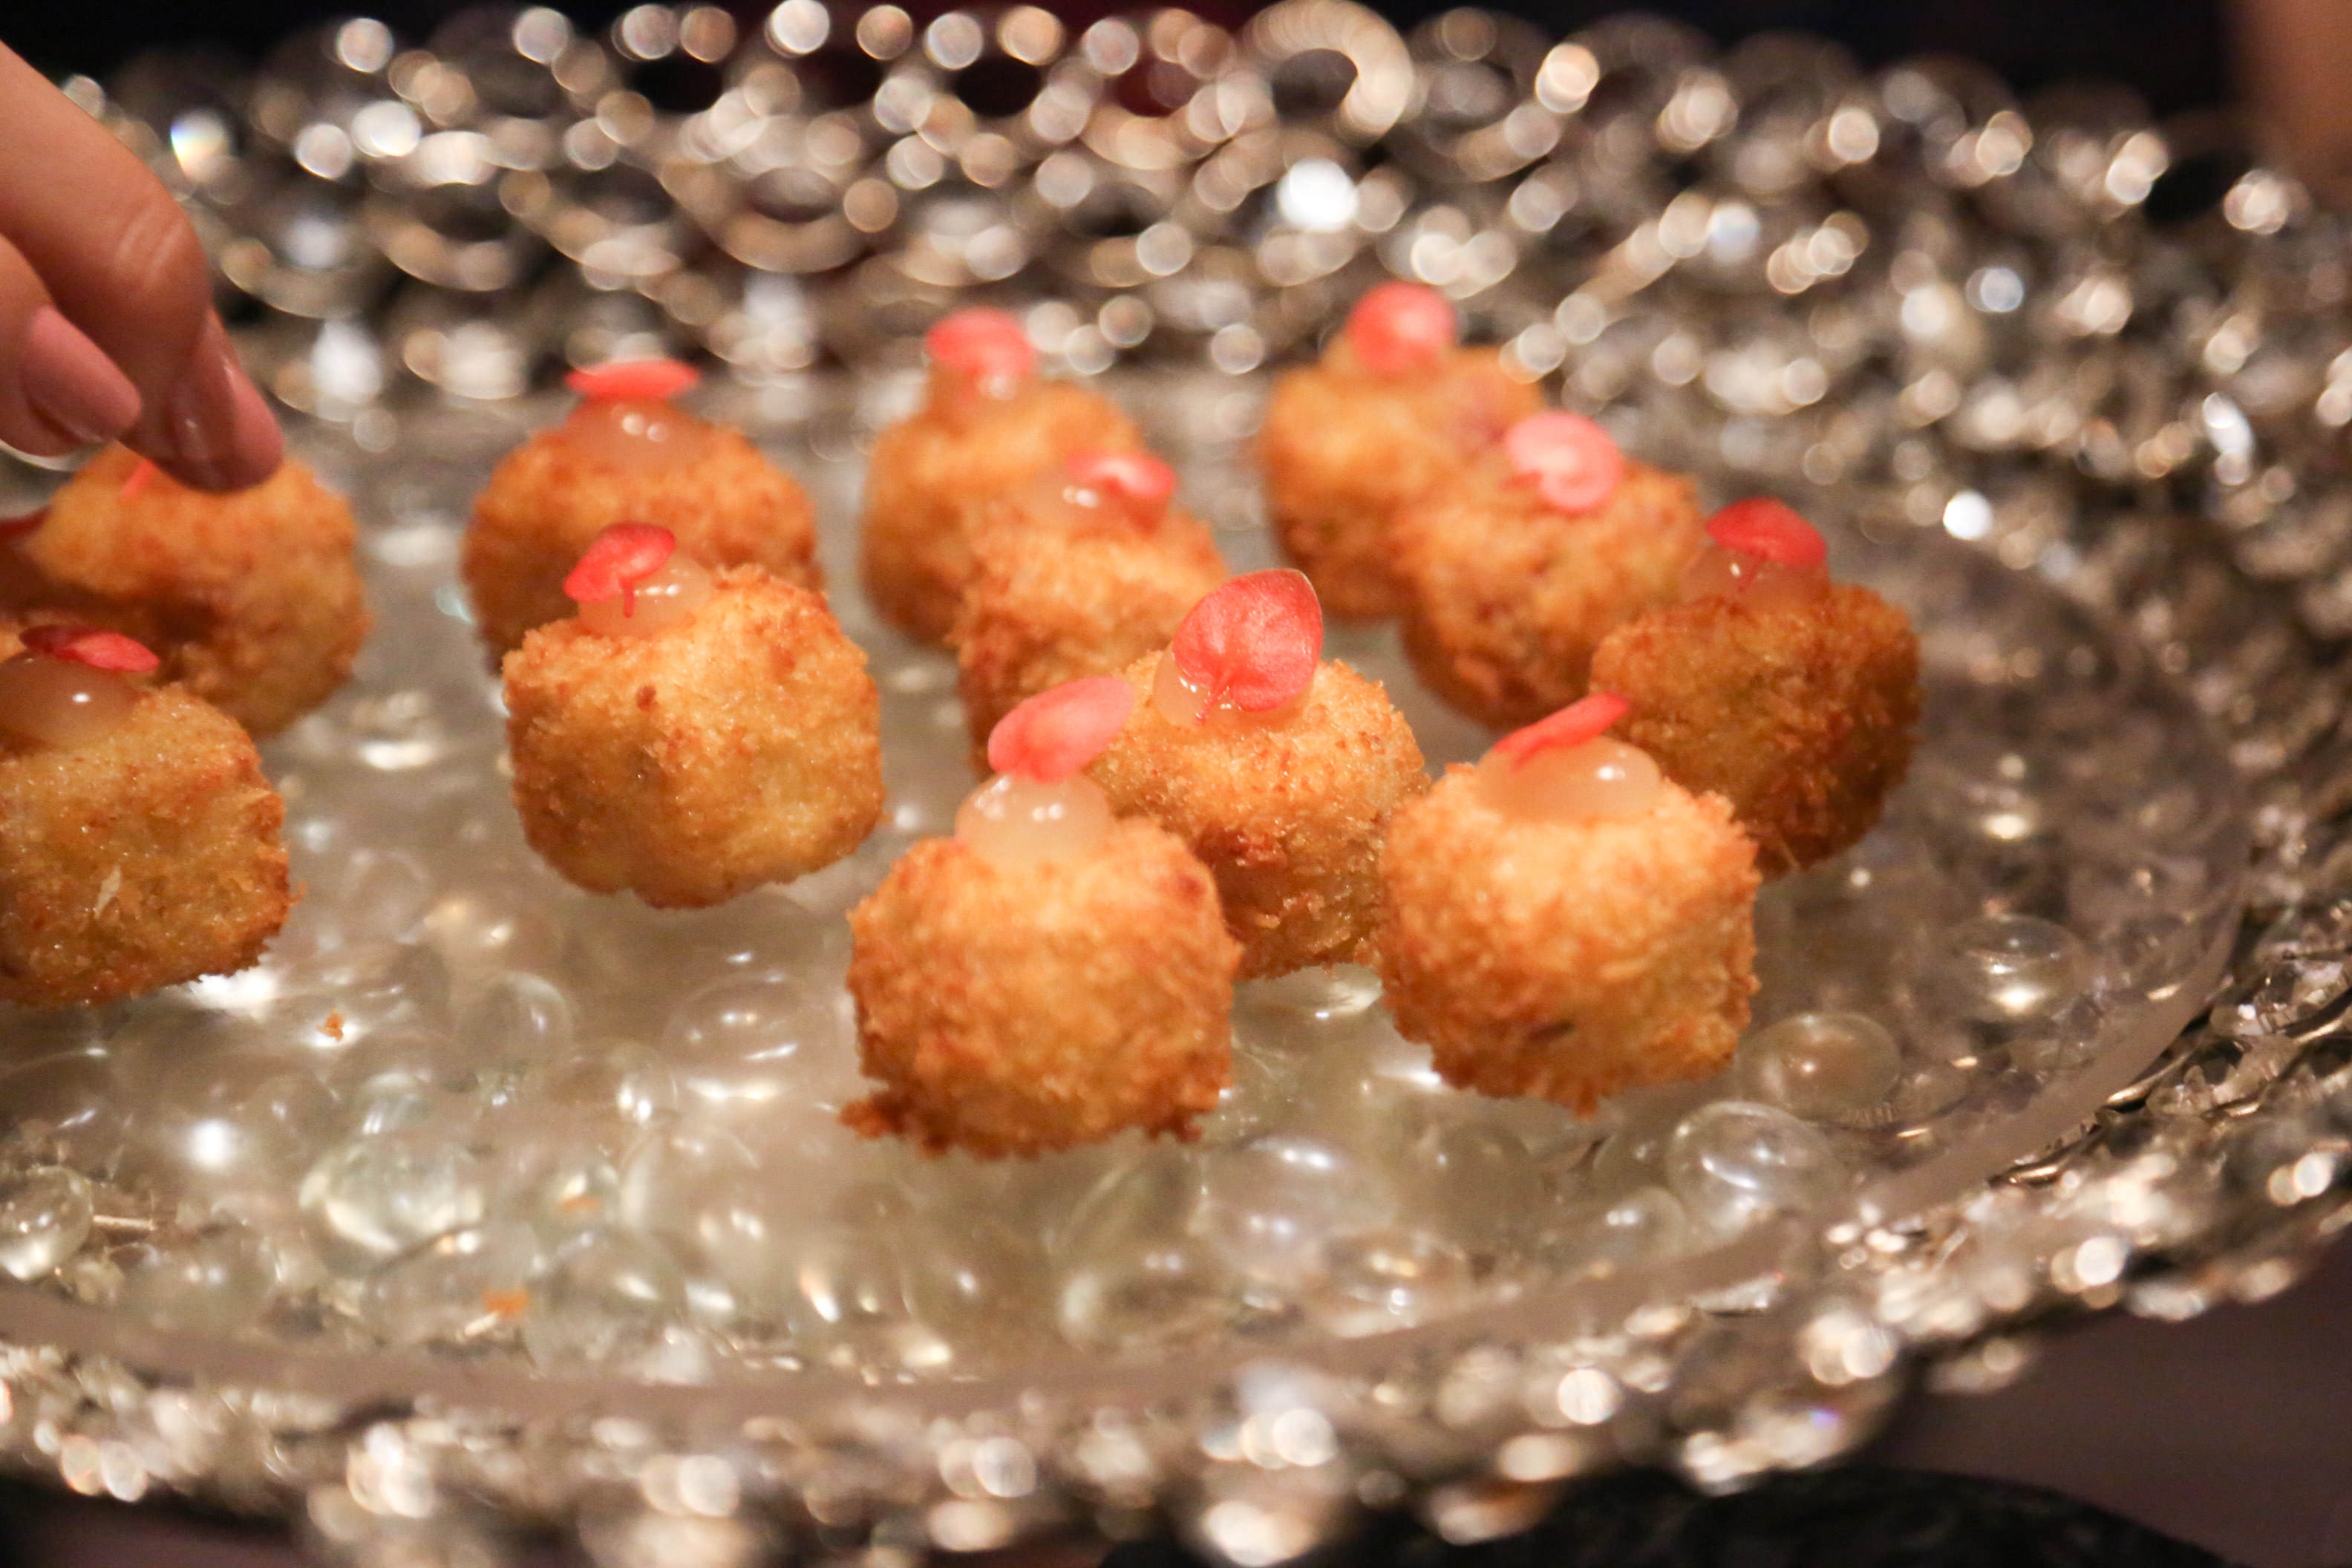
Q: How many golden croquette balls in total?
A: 12